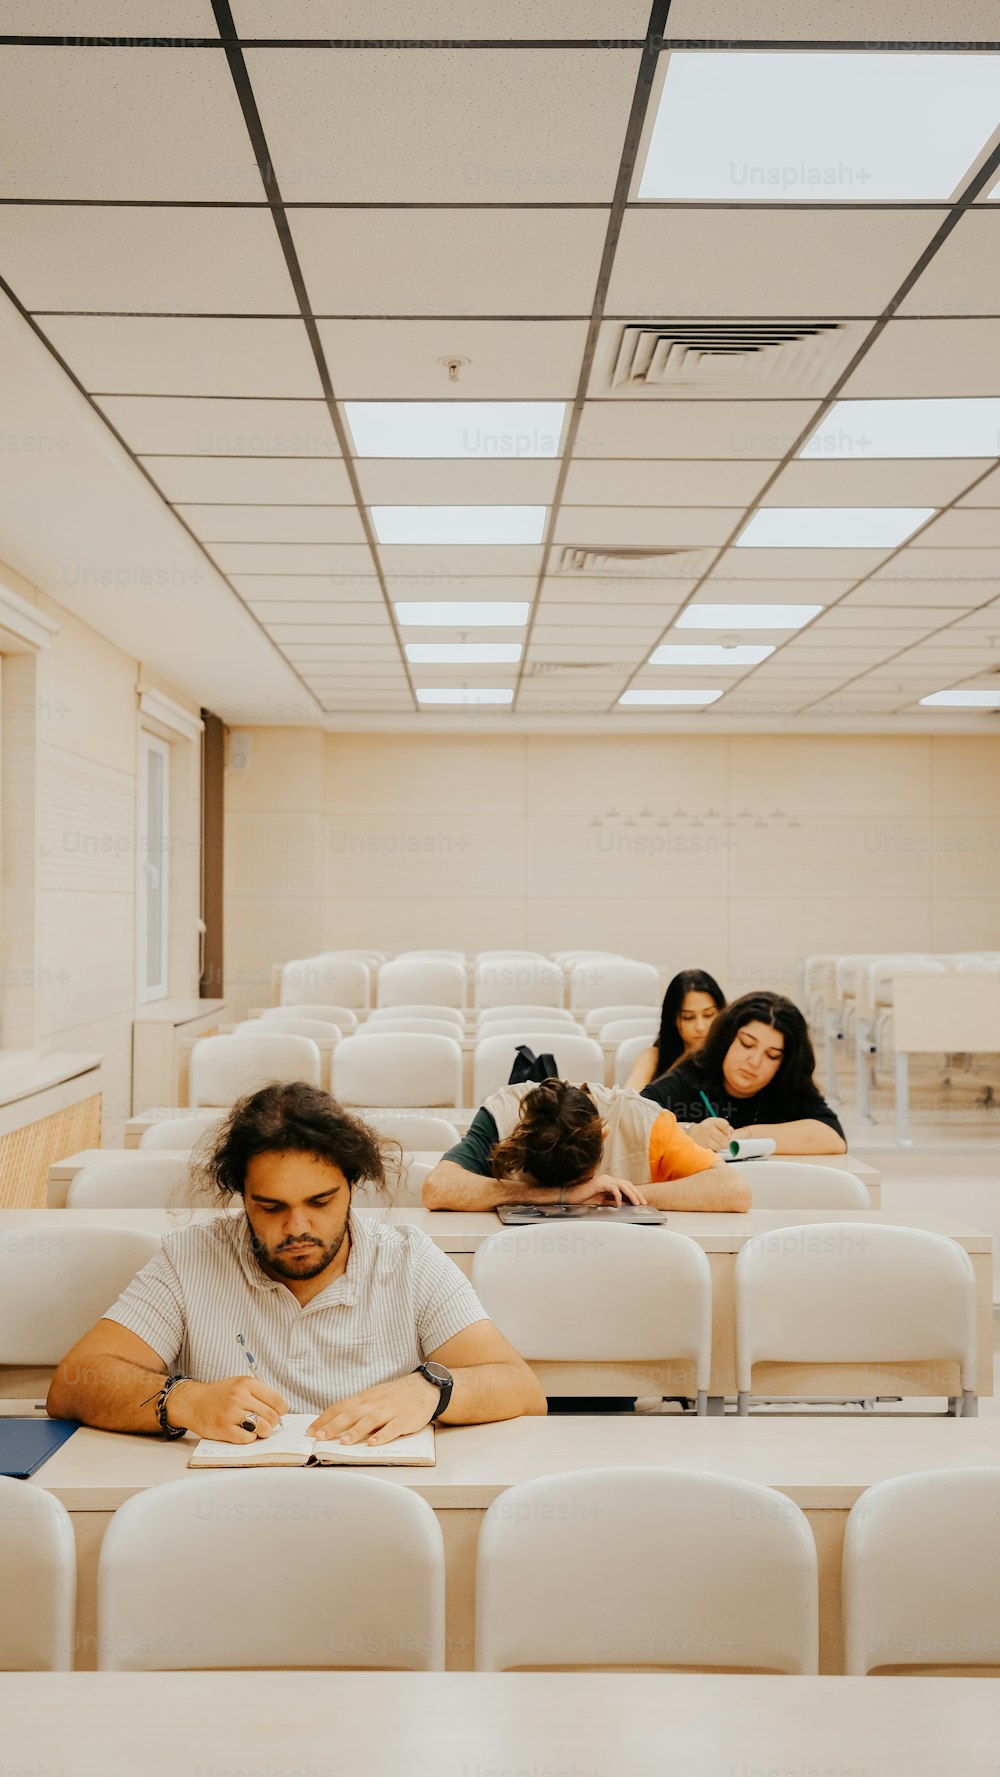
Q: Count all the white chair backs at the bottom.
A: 4